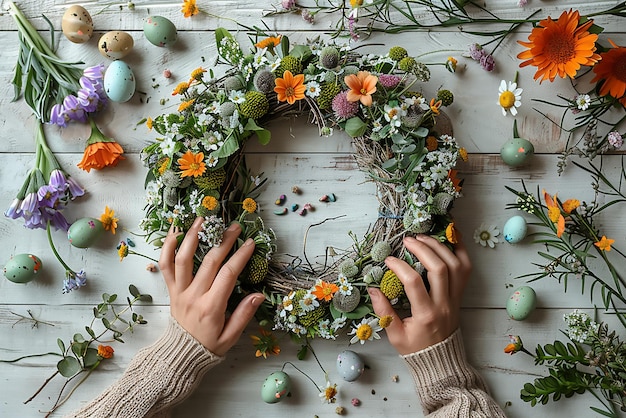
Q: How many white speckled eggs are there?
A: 1